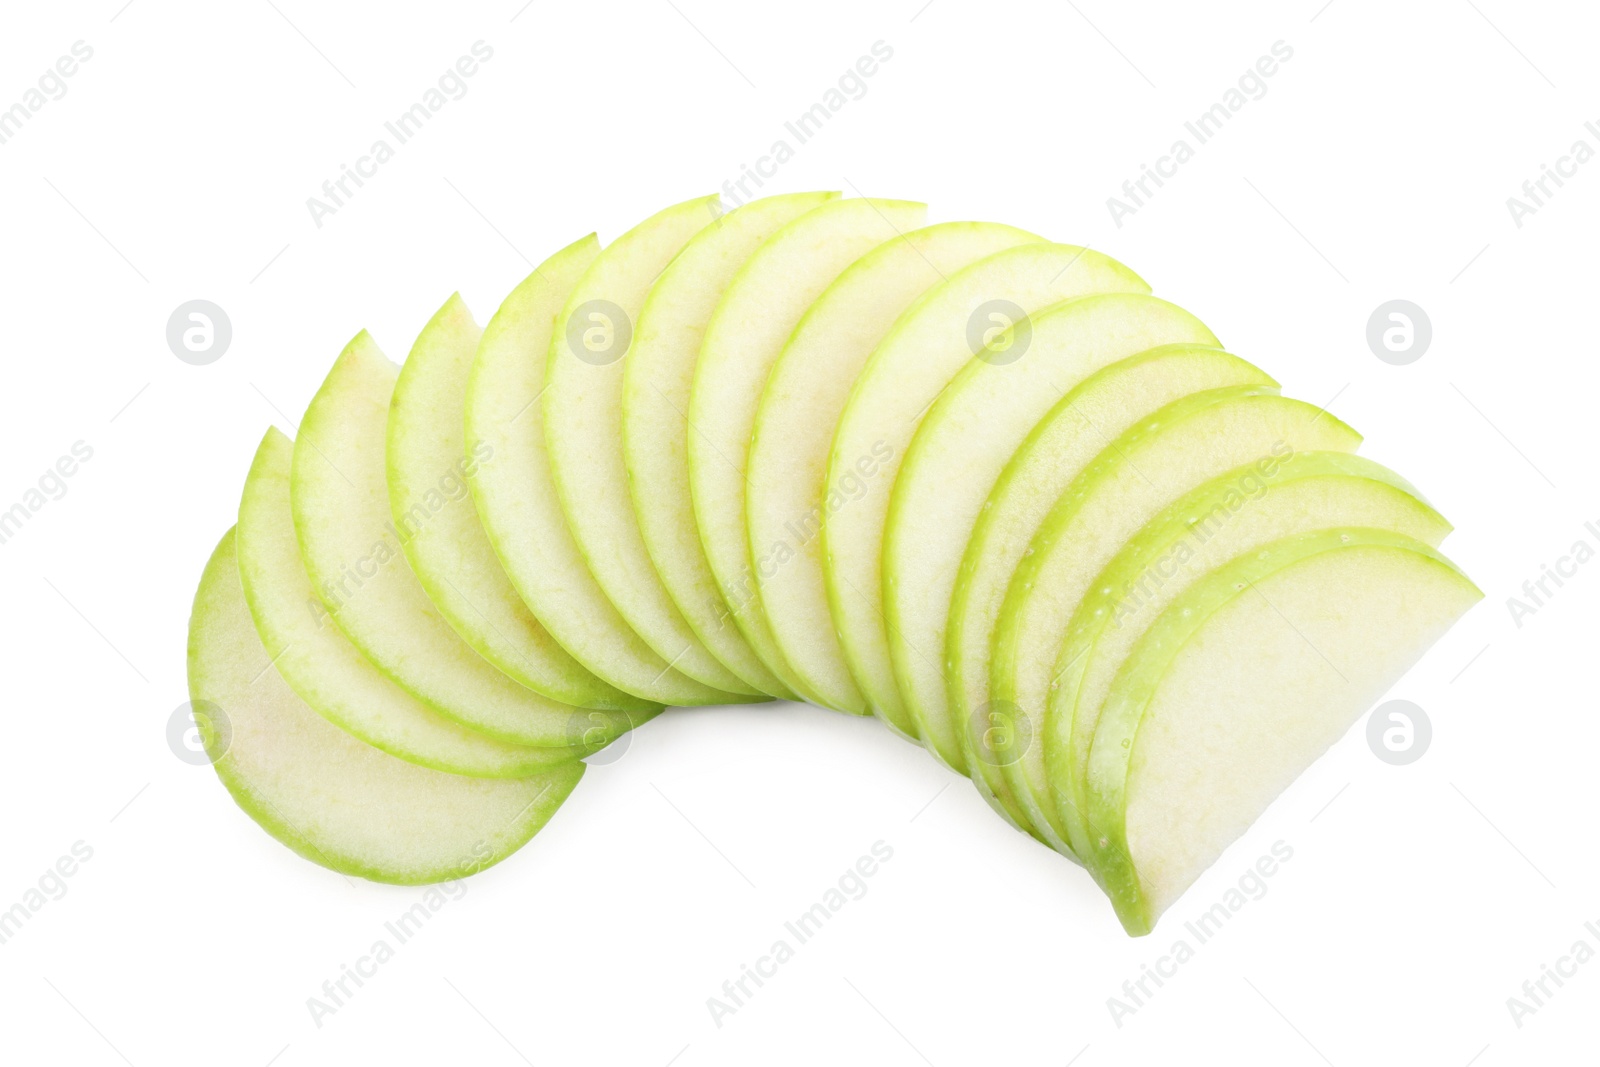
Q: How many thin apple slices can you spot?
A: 15